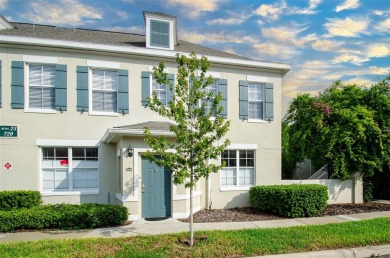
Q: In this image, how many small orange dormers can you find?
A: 0